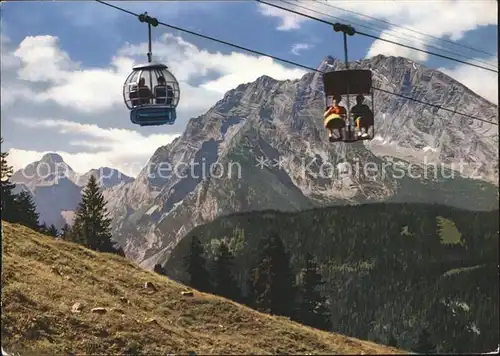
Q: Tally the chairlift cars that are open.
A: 1